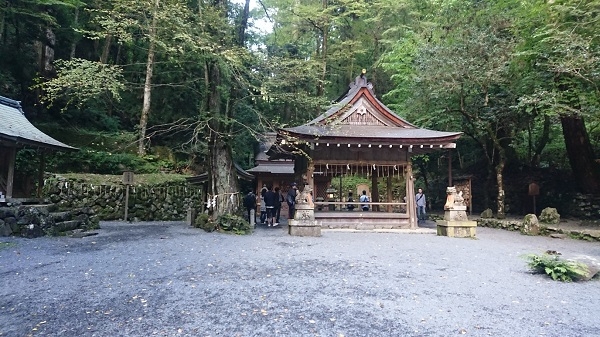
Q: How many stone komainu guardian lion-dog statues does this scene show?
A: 2